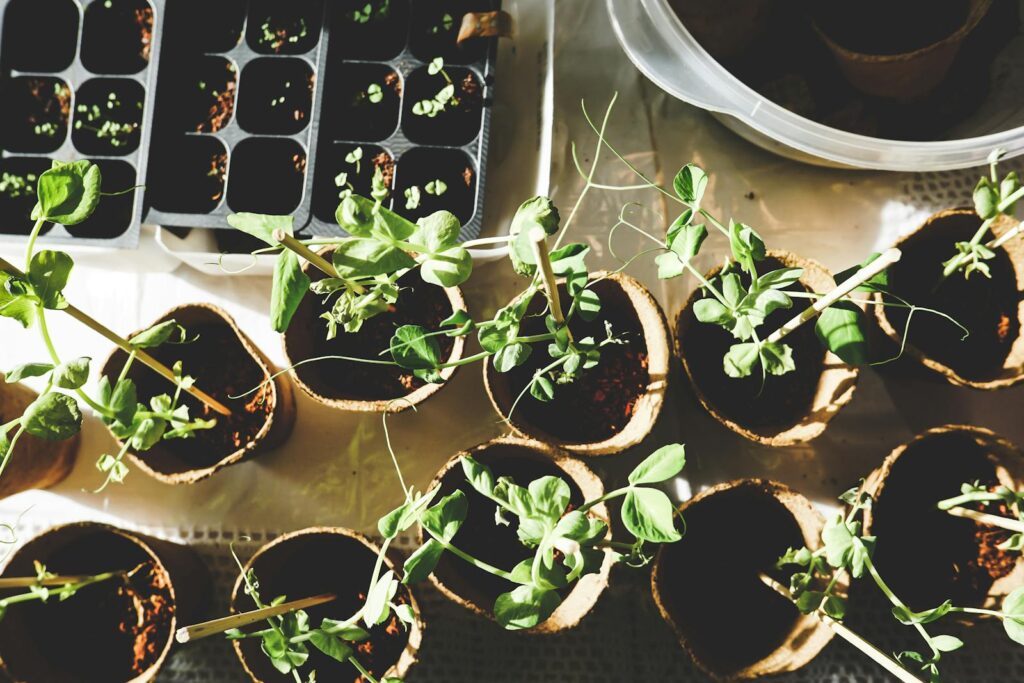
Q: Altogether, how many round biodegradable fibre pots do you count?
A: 12